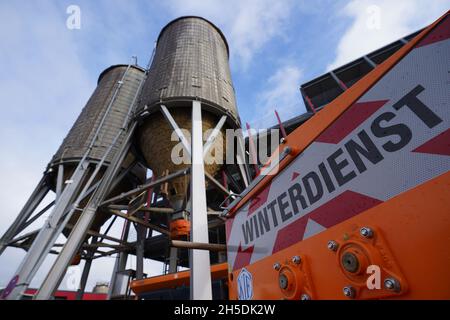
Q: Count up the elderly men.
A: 0